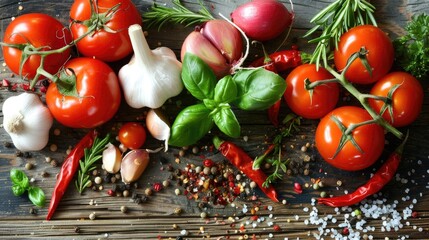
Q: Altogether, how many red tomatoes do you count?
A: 8